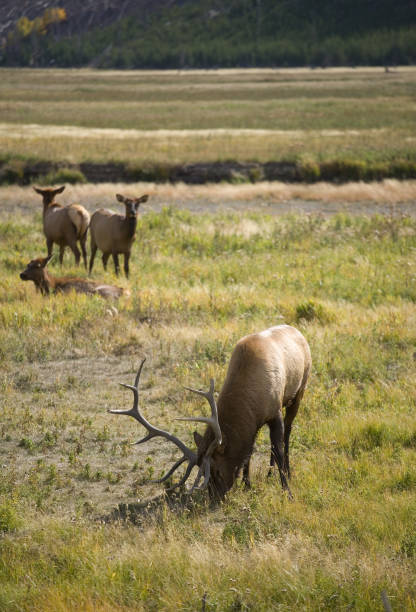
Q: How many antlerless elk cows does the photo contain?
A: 3